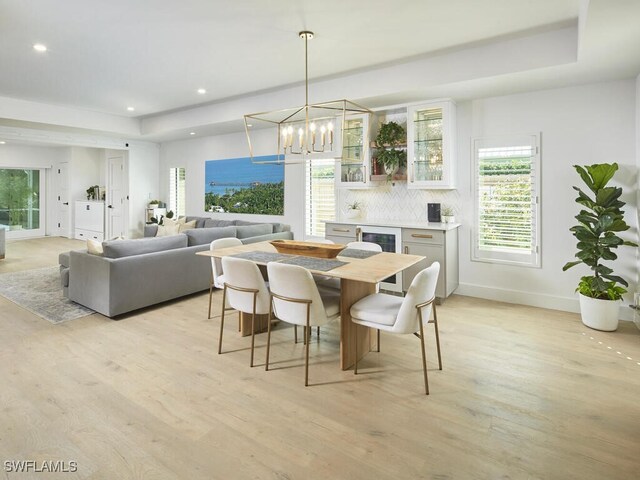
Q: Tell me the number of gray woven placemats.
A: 3